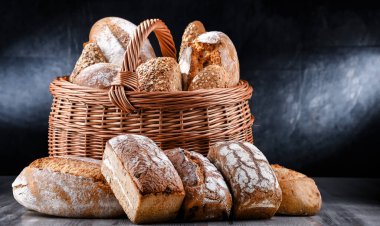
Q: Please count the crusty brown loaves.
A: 12